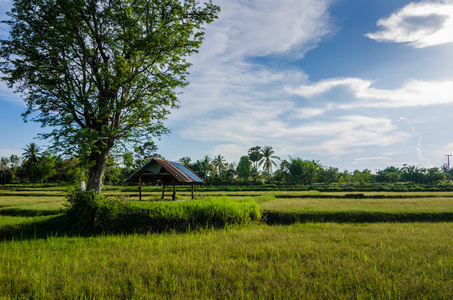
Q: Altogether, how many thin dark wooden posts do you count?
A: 4